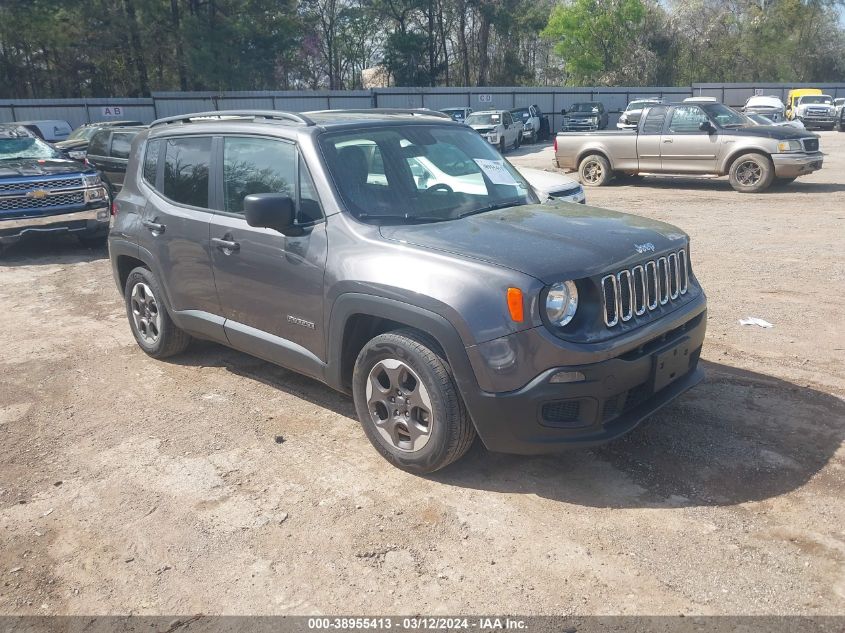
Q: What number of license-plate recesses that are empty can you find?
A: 1